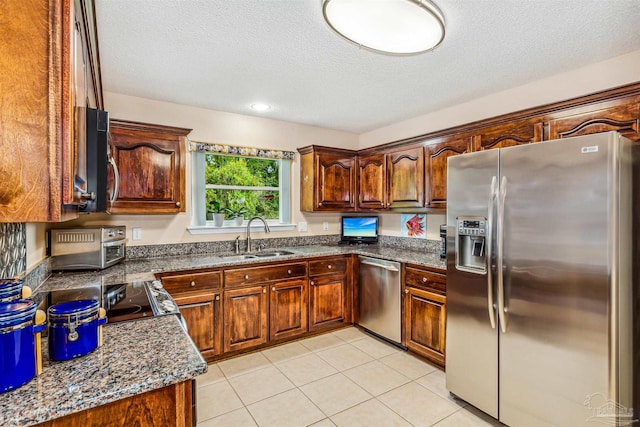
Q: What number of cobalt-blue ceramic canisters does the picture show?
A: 3